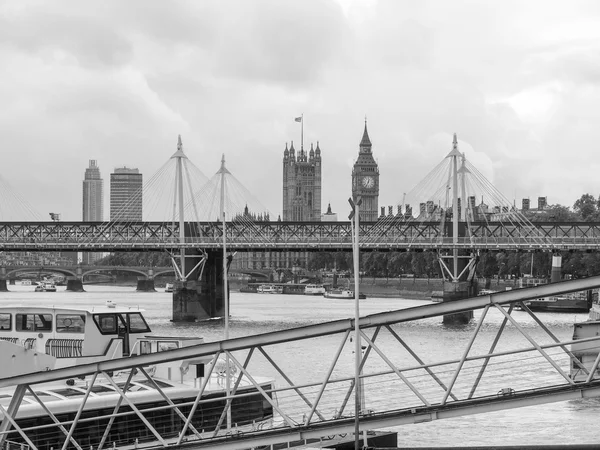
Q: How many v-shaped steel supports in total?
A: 2